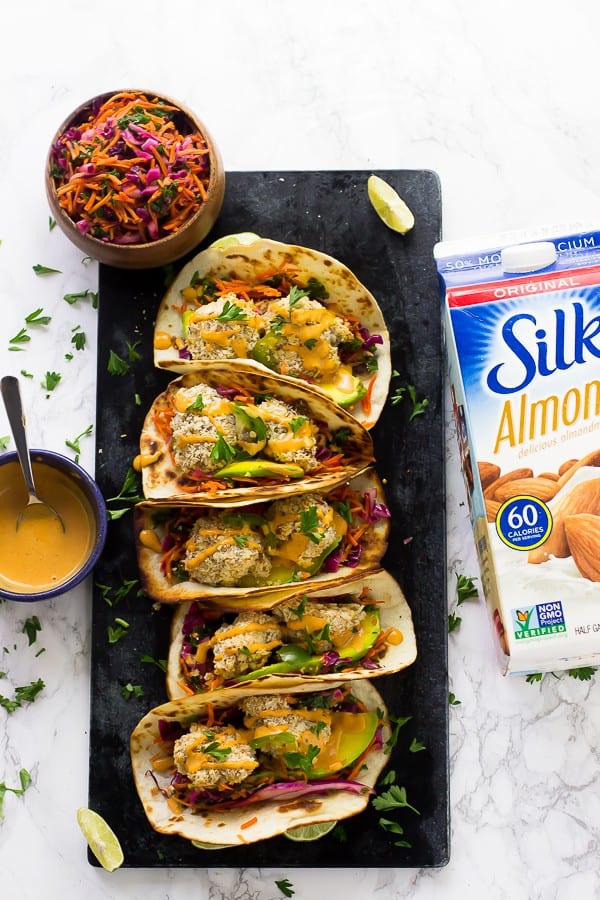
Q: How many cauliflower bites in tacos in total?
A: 10